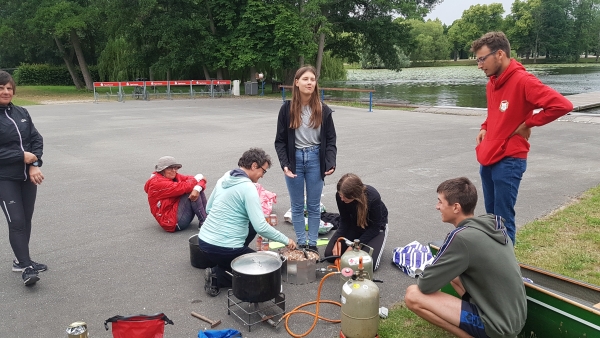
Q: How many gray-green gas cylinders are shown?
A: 2